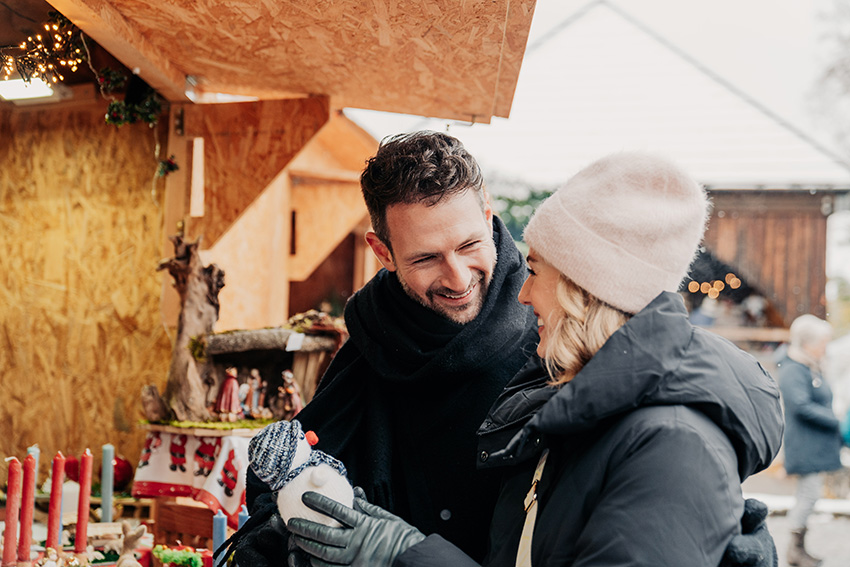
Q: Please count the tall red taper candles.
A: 4